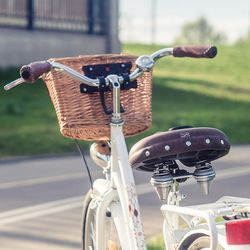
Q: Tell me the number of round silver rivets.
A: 5